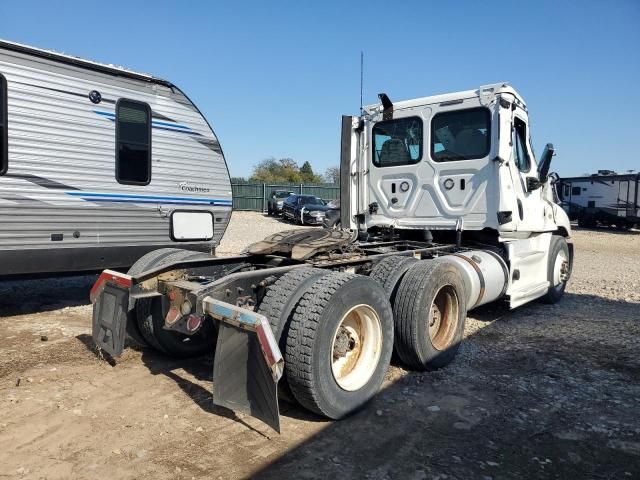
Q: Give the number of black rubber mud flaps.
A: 2